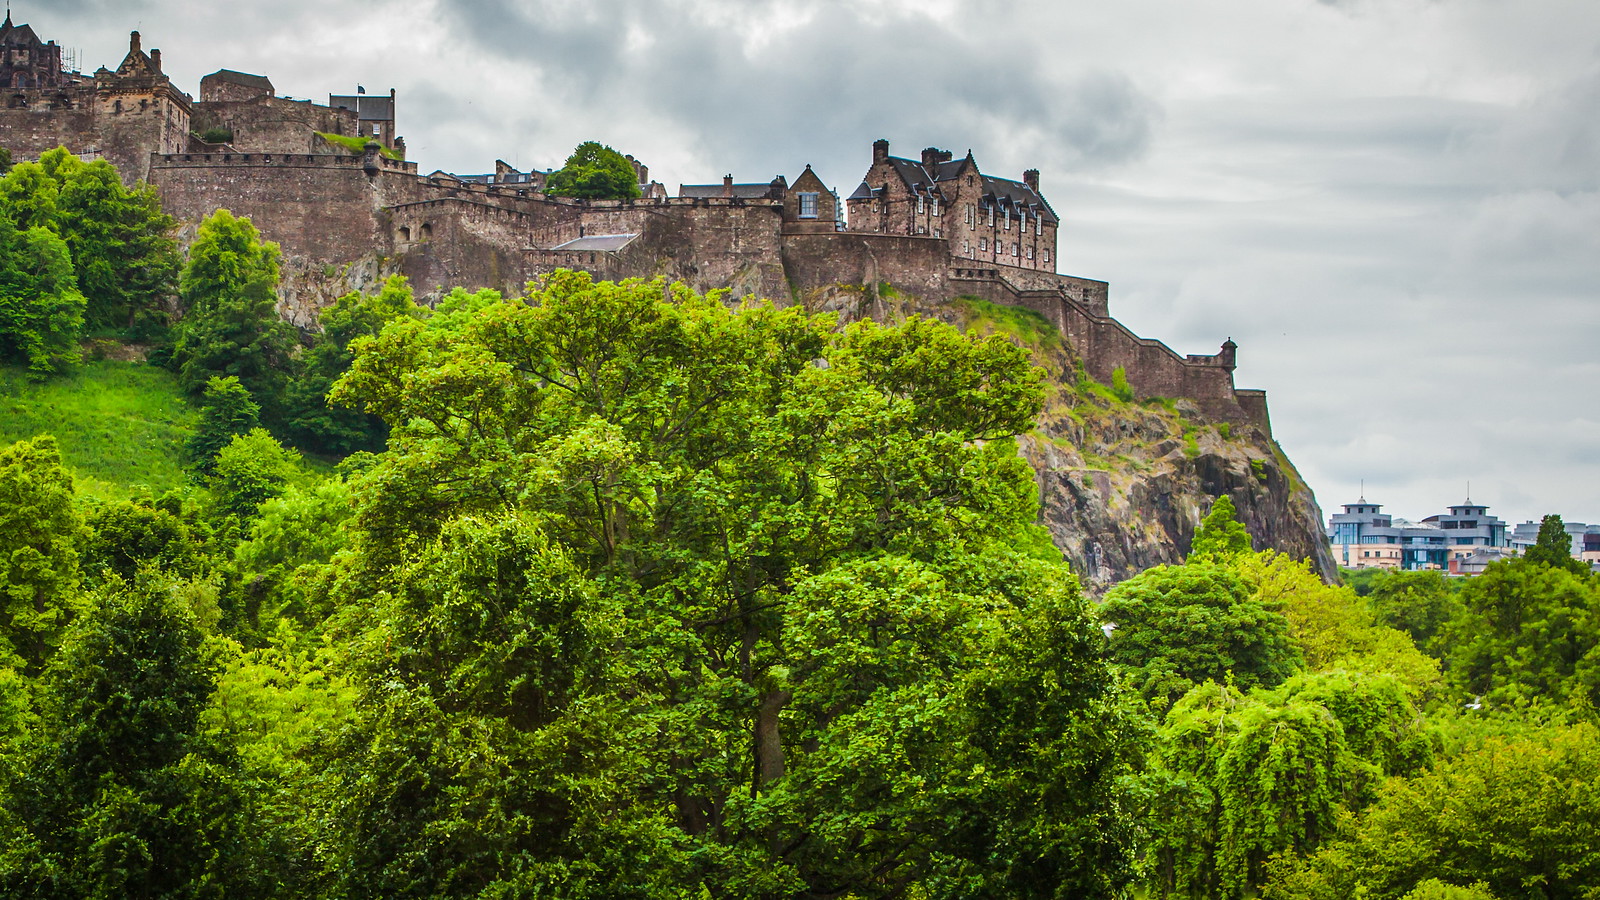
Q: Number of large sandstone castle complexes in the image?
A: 1